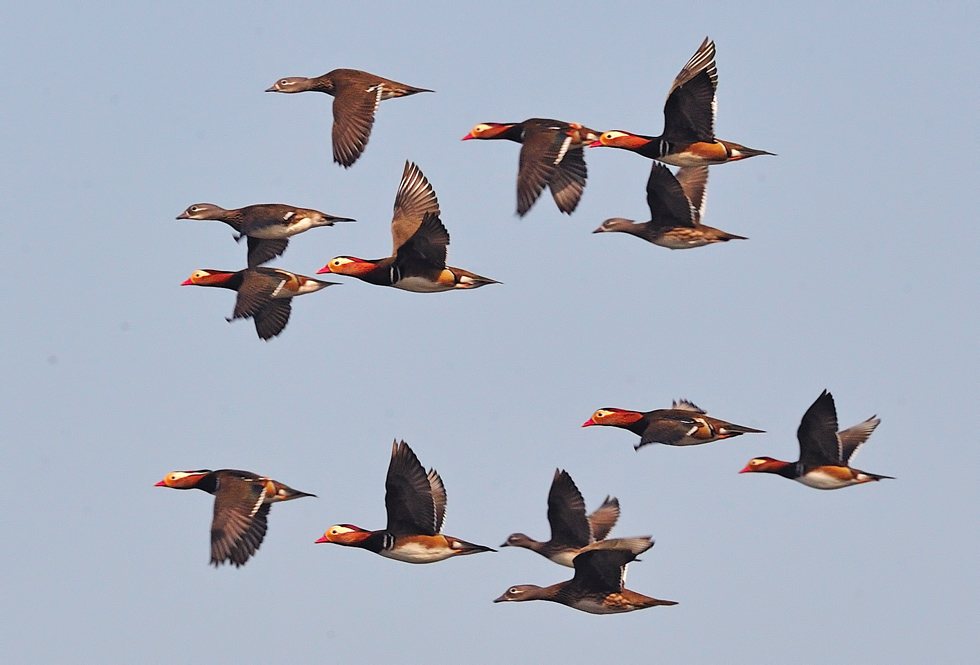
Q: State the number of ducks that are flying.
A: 13